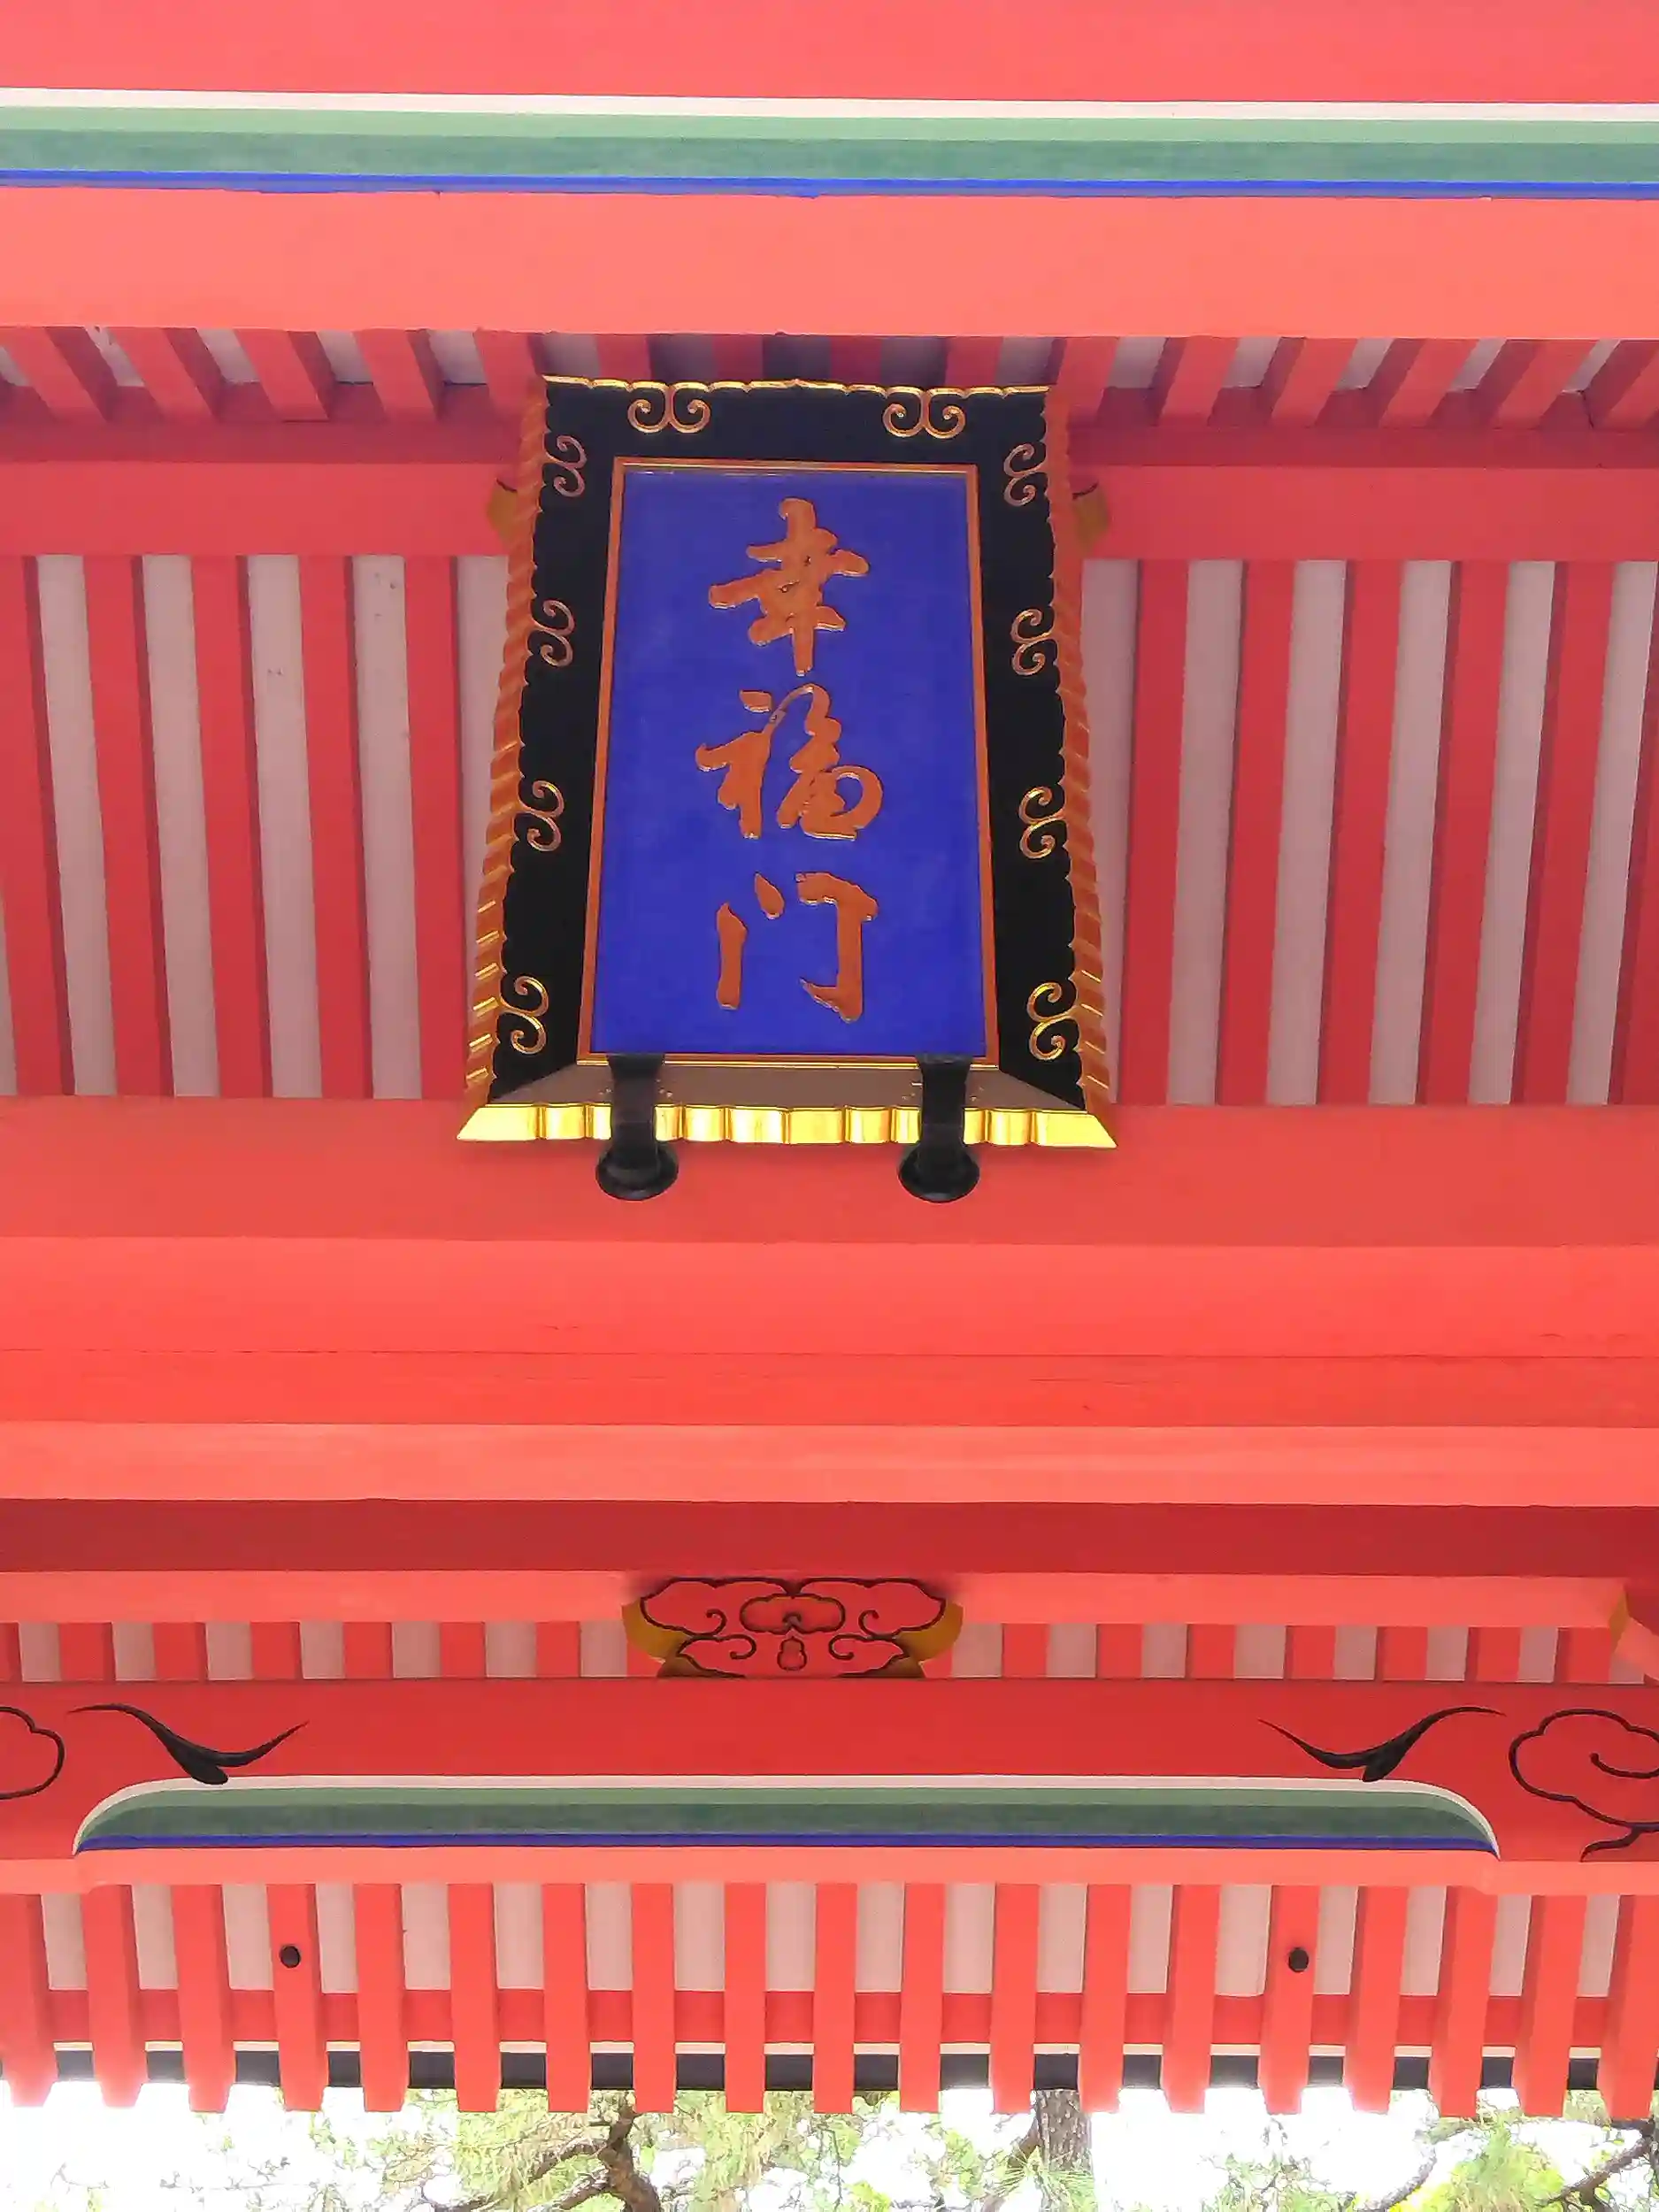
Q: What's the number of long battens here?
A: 11